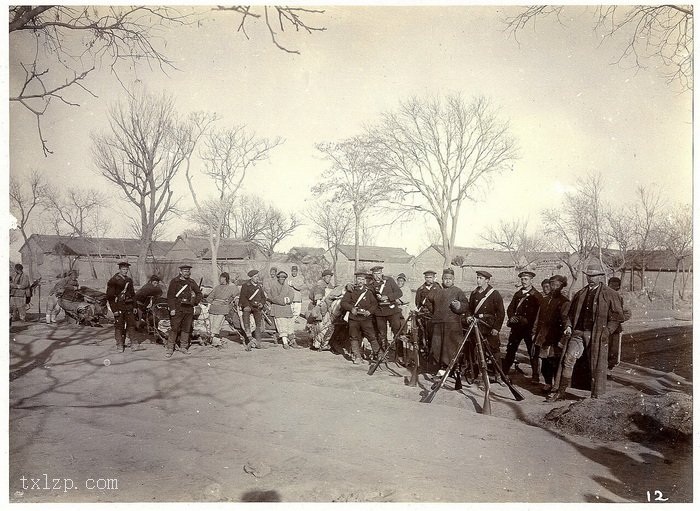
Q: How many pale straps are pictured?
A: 8